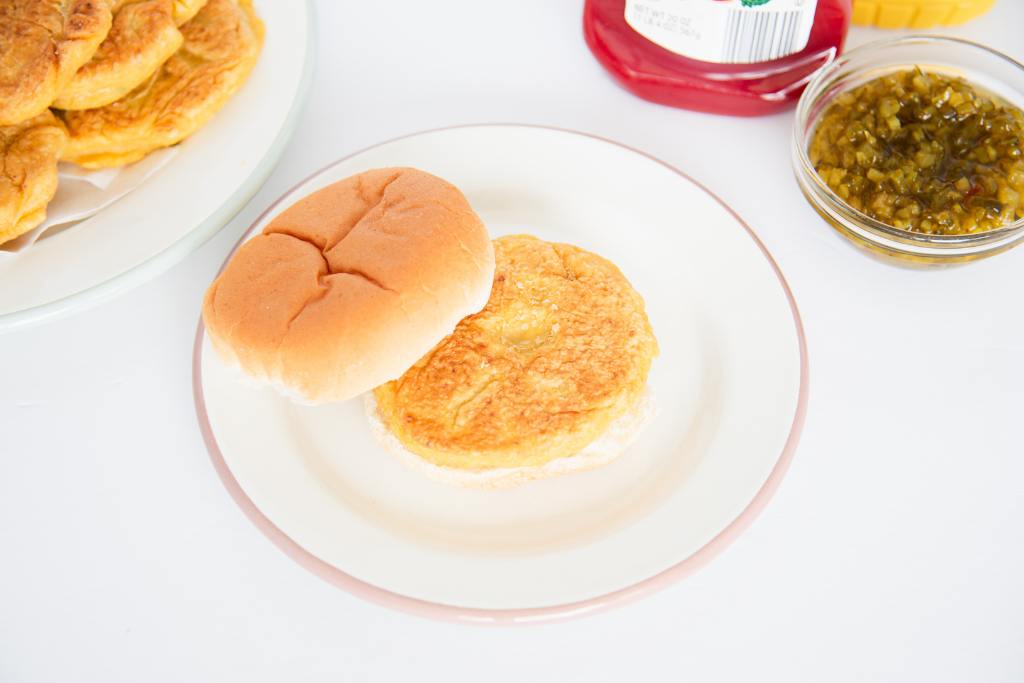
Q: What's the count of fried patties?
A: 6